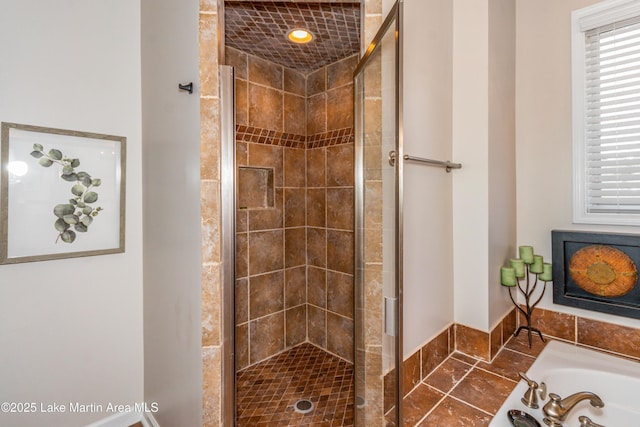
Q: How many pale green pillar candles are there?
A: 5